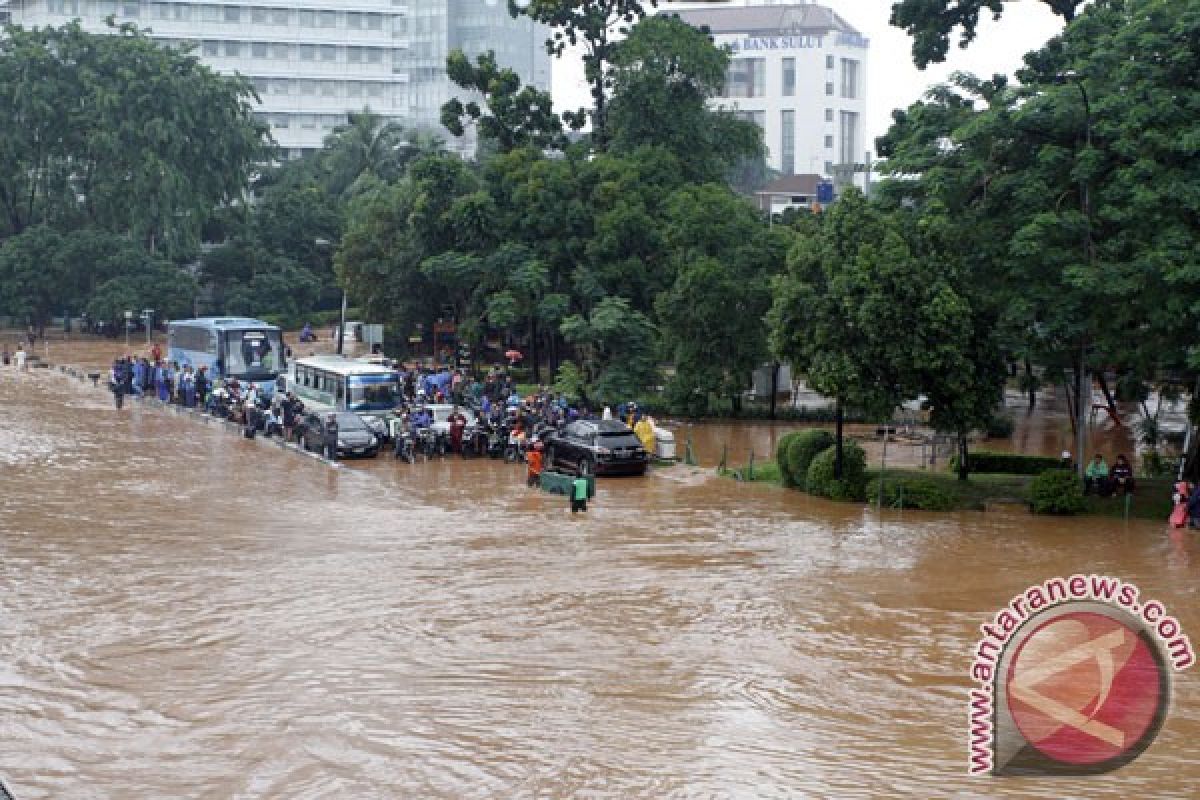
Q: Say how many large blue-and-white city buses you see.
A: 2